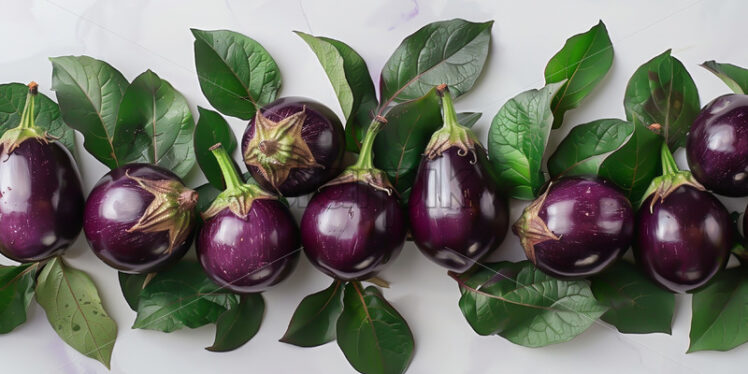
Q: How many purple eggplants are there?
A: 9